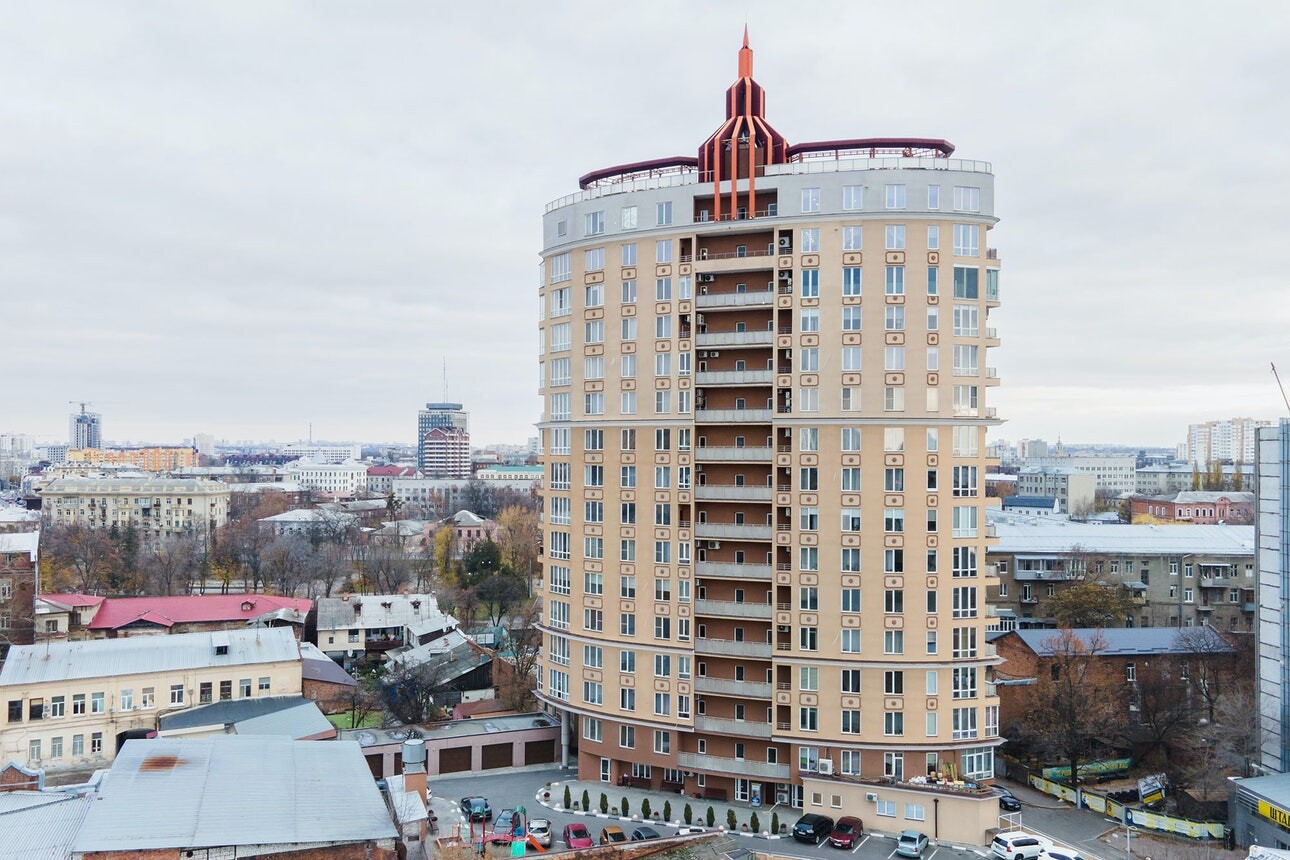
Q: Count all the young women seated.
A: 0